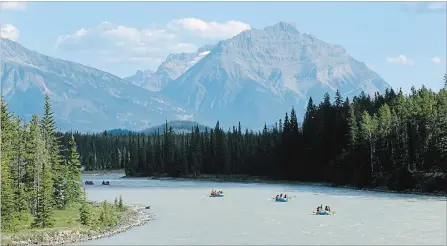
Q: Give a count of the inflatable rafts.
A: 5